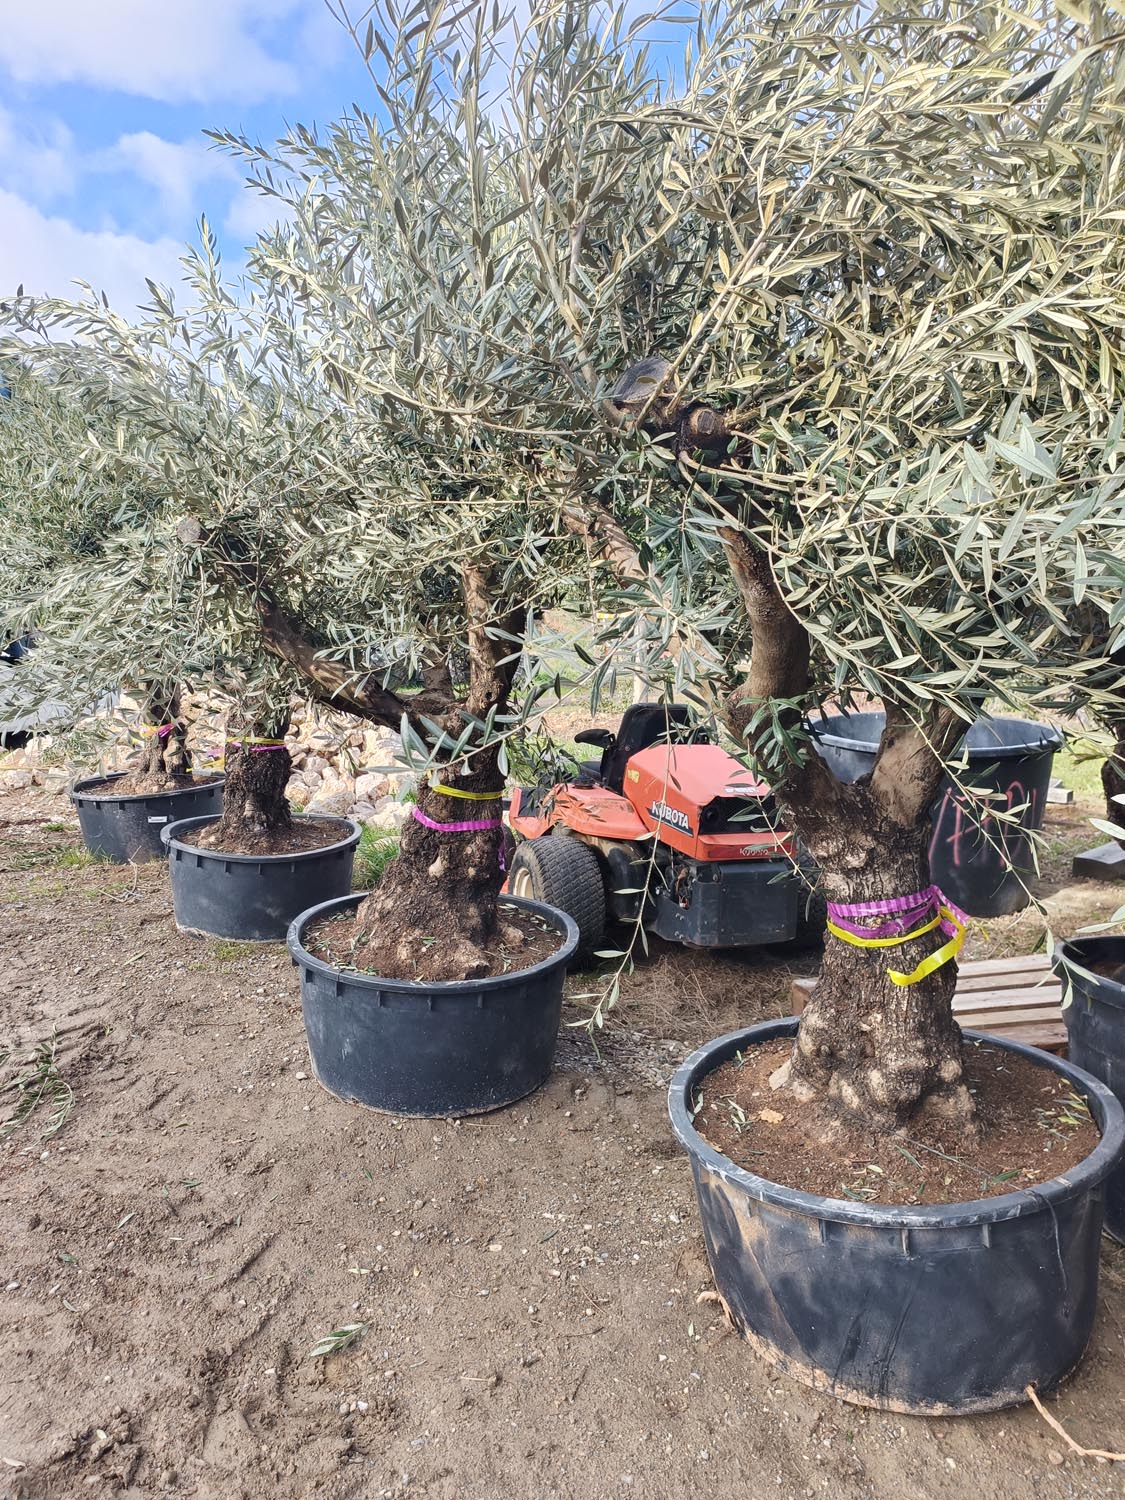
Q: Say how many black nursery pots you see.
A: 6